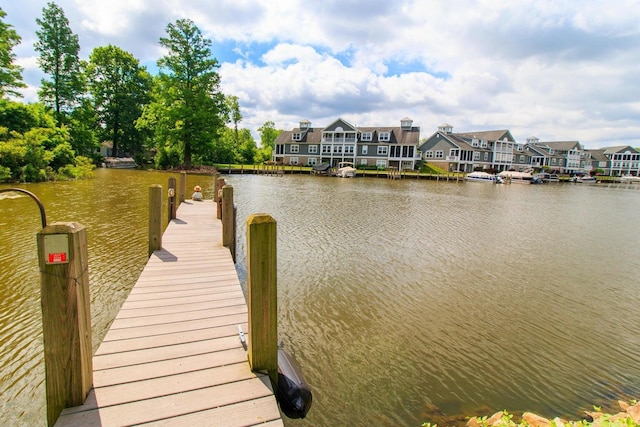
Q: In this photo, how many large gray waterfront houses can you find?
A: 4